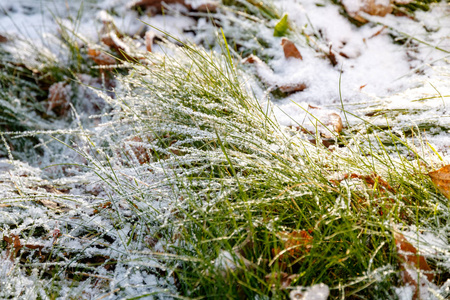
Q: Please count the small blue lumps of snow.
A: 0